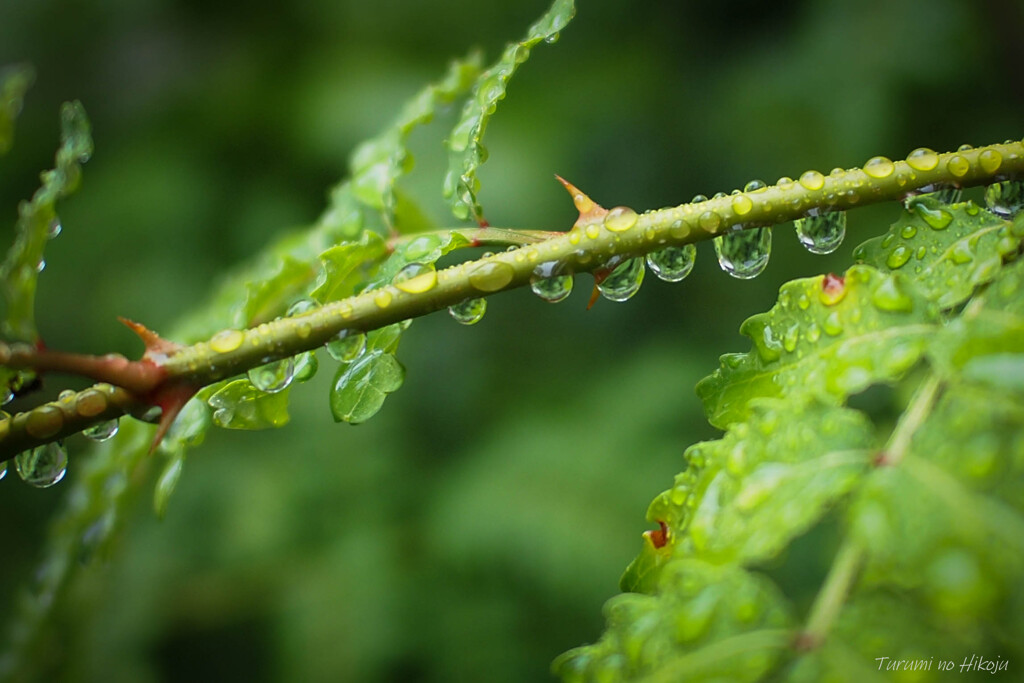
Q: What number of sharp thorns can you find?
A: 4